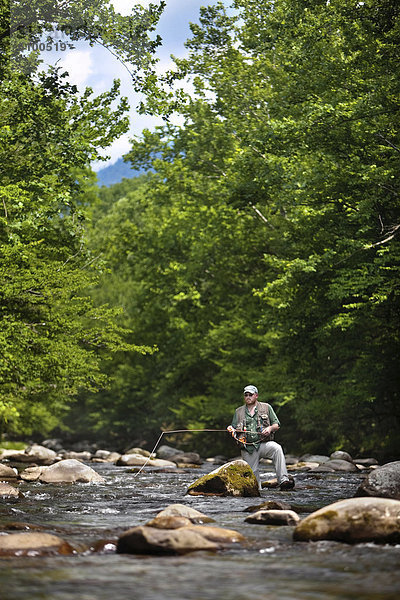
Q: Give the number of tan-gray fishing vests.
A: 1